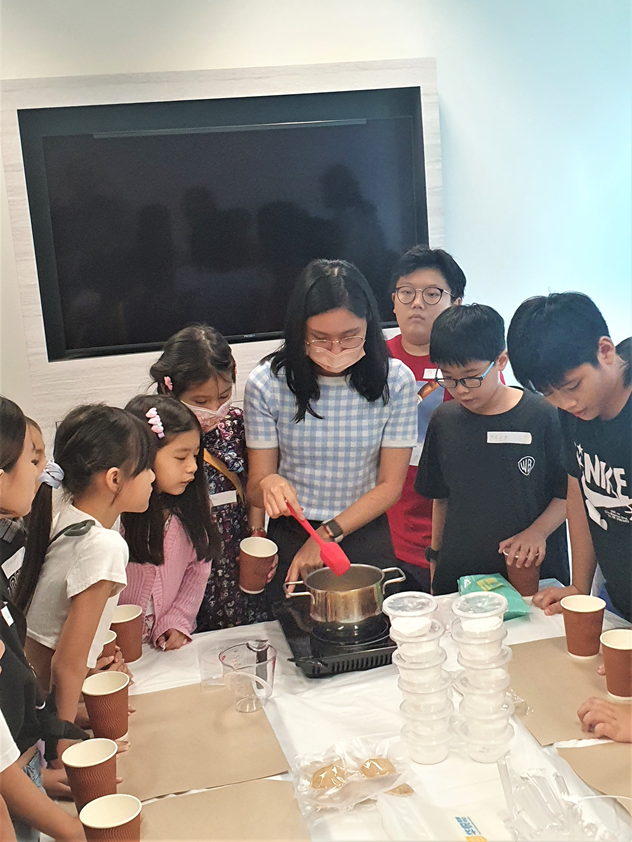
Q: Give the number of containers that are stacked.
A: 12